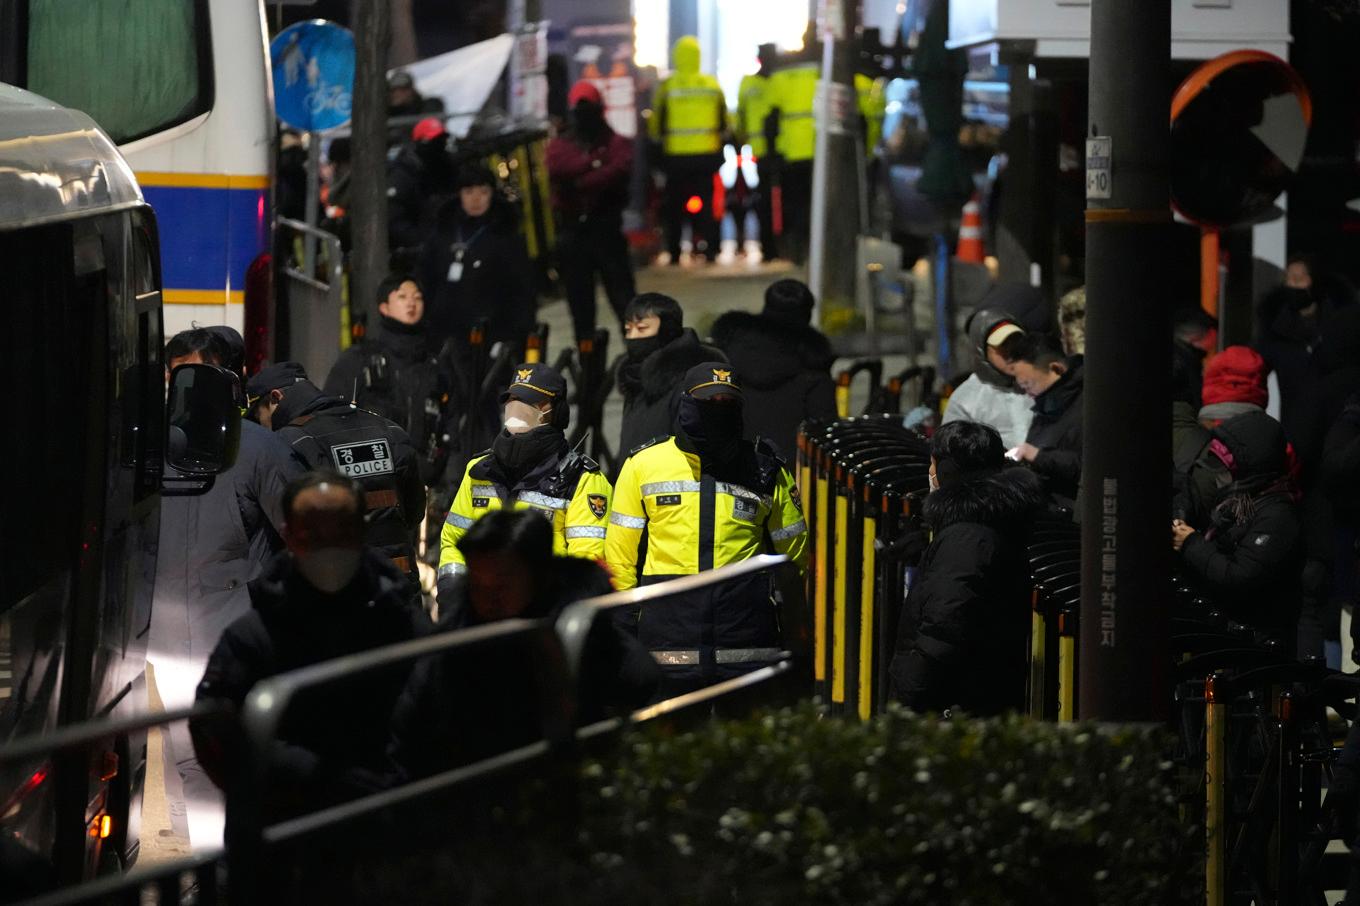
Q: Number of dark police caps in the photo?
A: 3